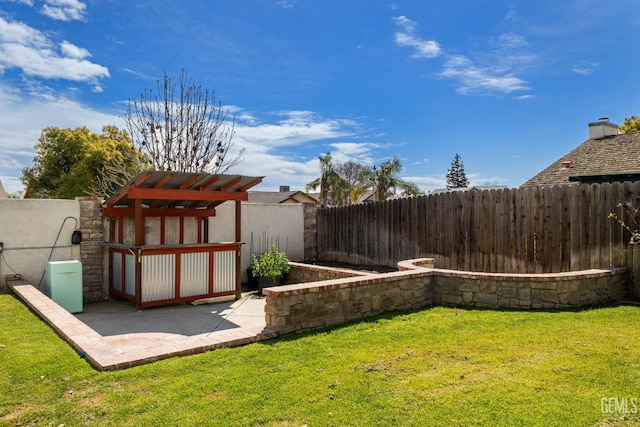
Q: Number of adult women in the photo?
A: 0